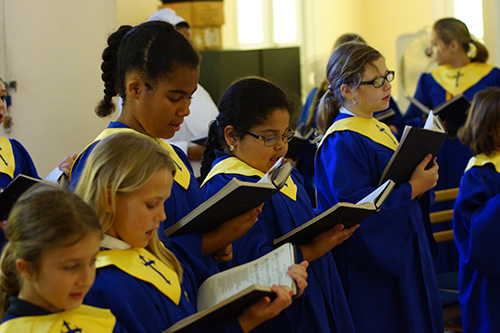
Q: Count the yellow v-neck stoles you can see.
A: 8